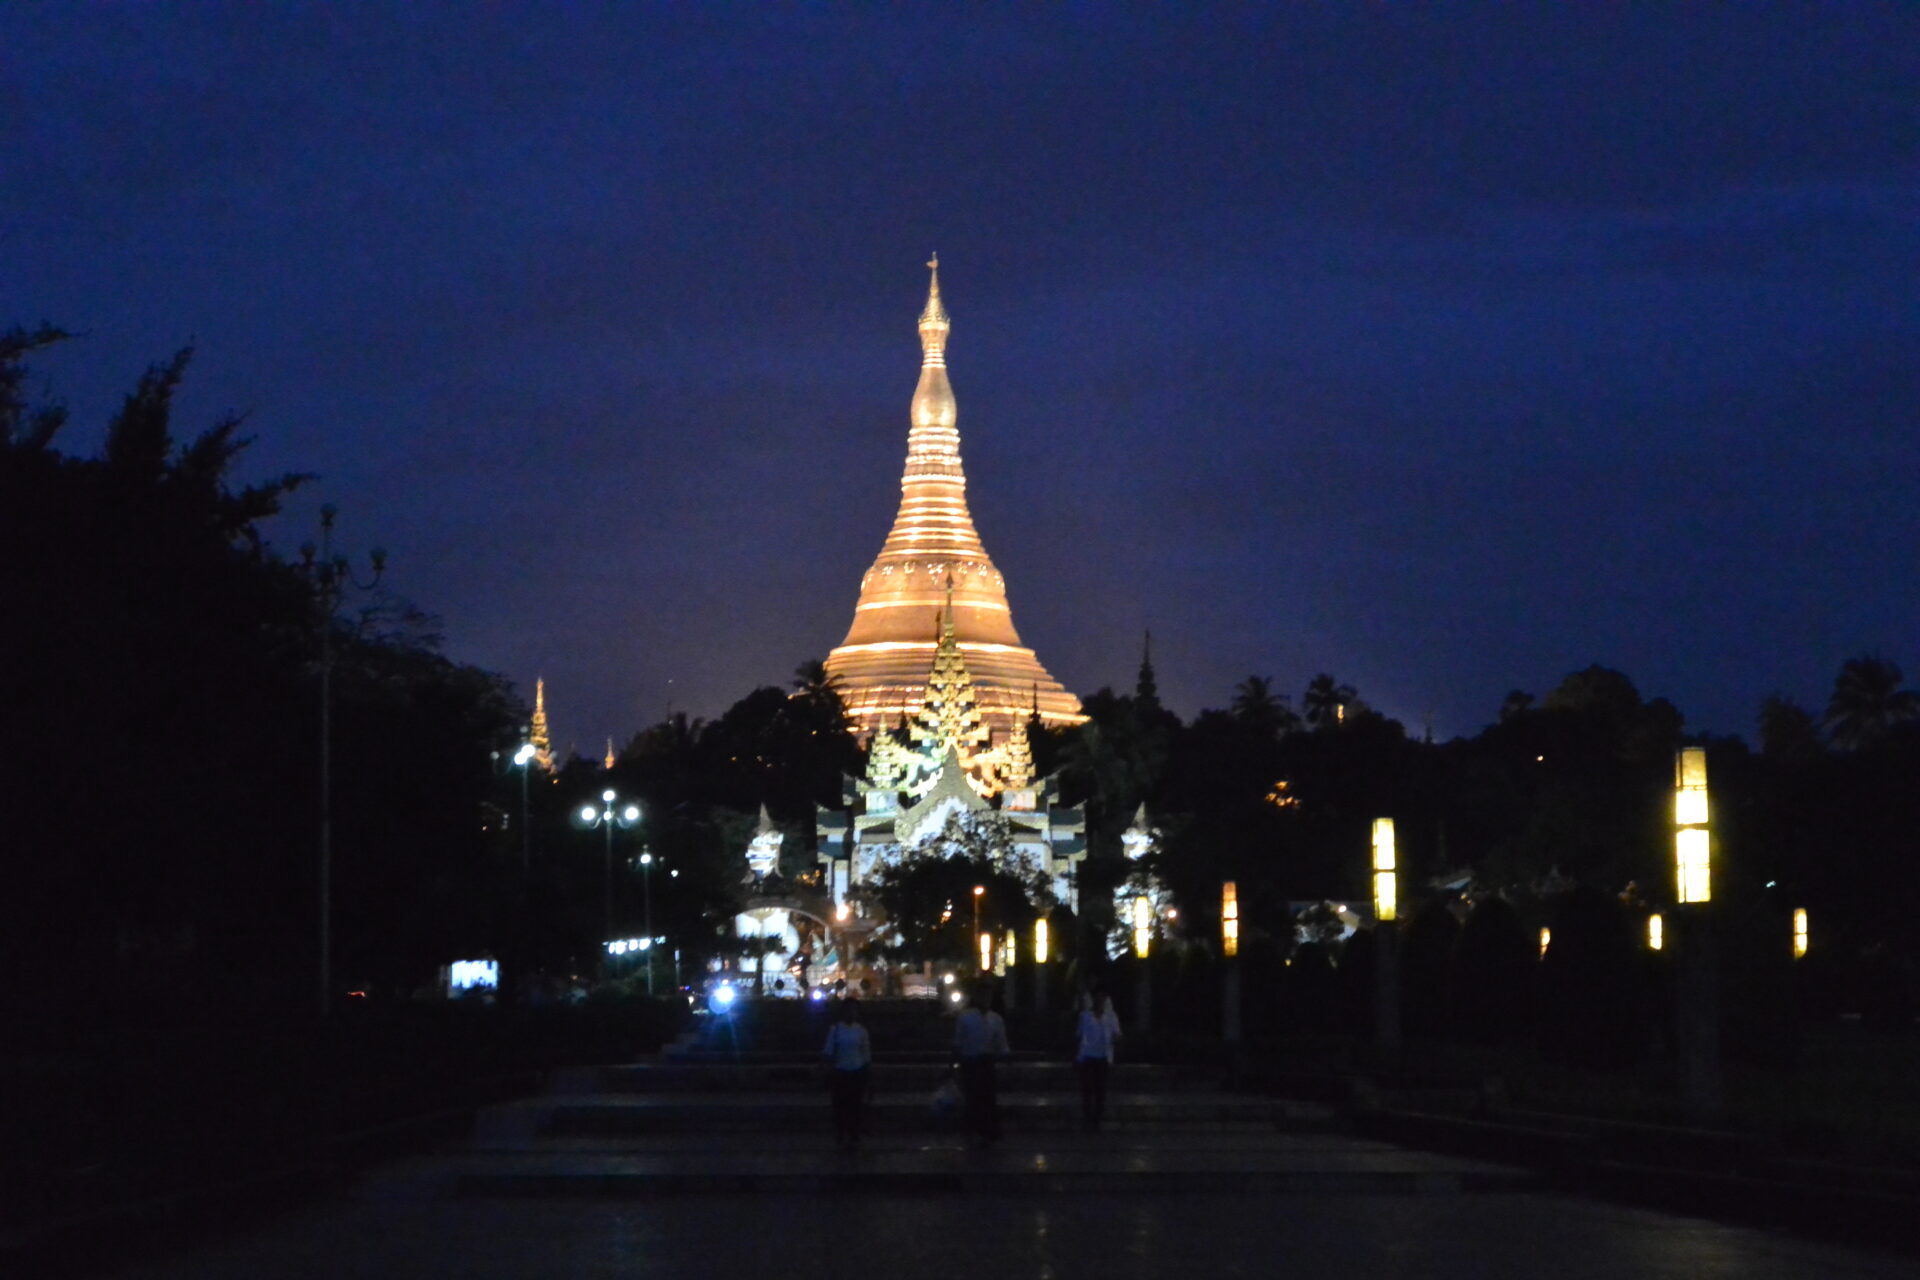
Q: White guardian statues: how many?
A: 2